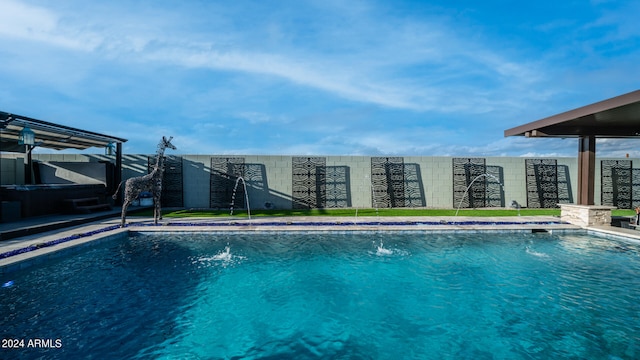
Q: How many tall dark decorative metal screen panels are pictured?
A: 7